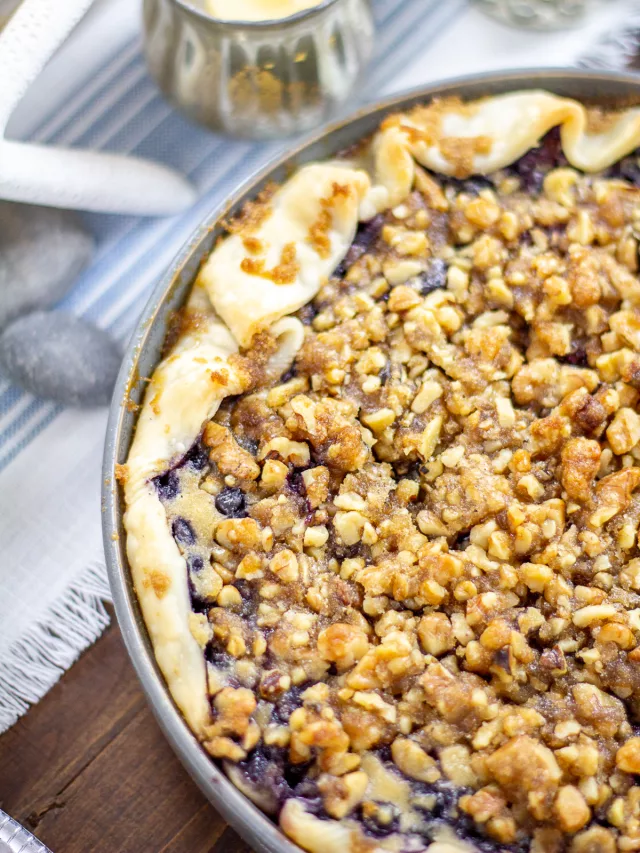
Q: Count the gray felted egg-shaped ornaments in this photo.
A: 2